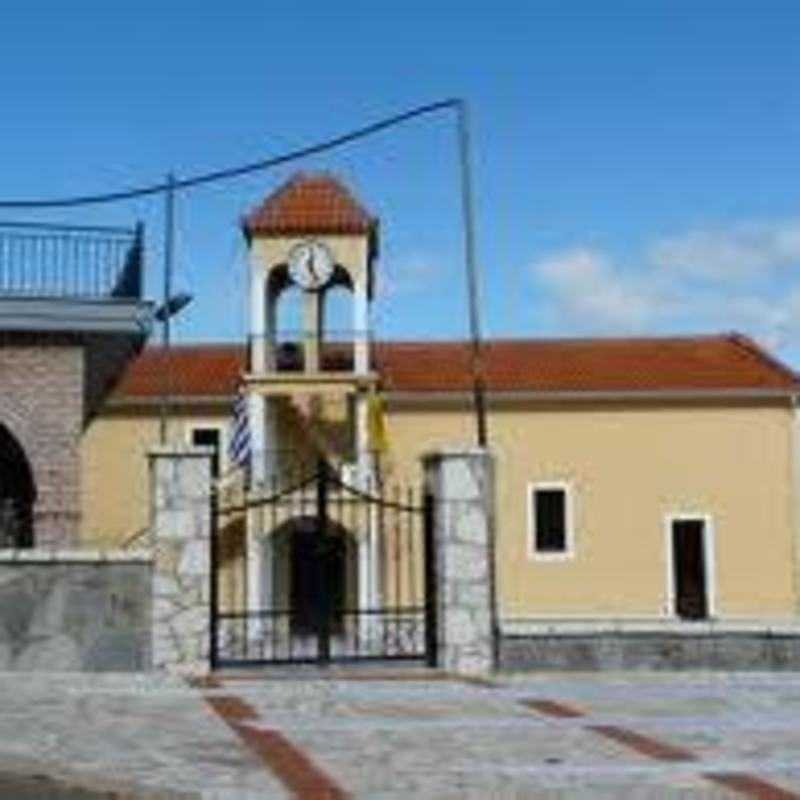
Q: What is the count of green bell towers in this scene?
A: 0